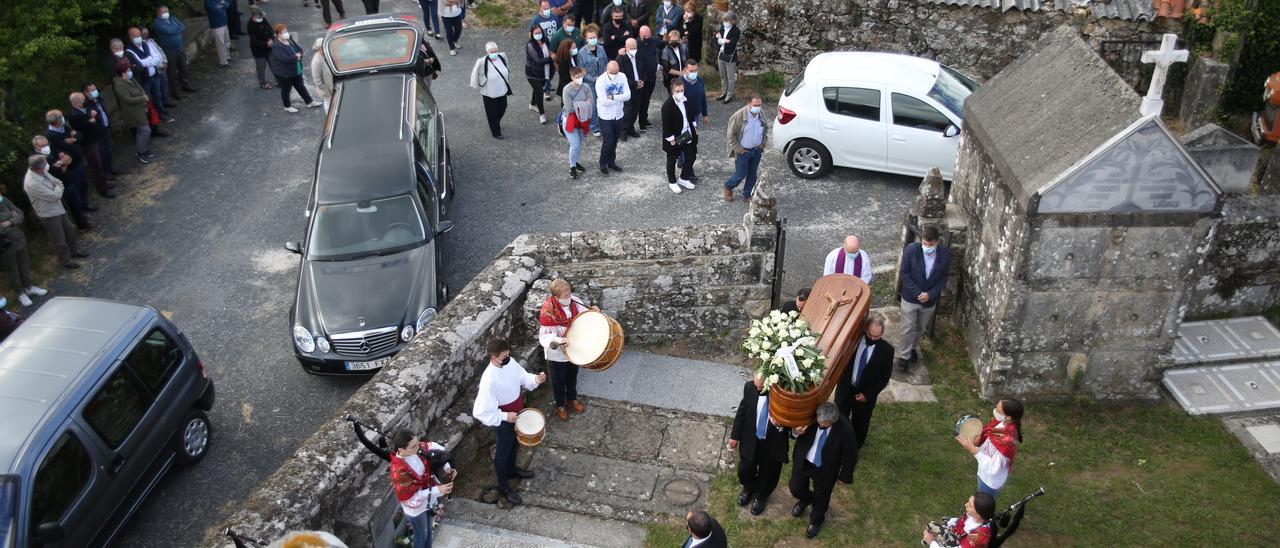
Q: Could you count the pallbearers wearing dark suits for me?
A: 4